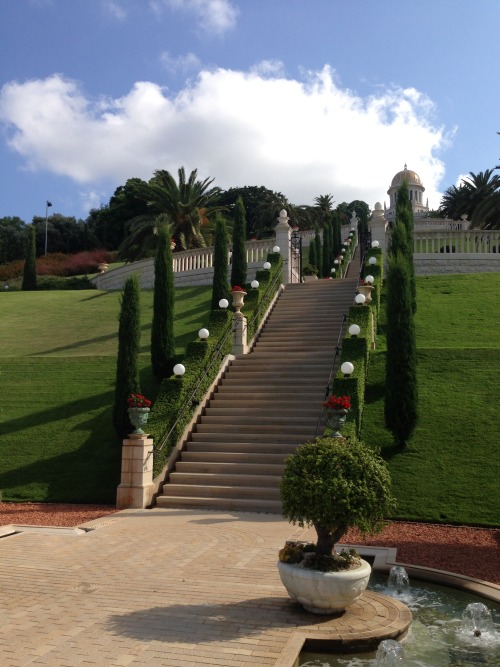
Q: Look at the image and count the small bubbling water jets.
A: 3